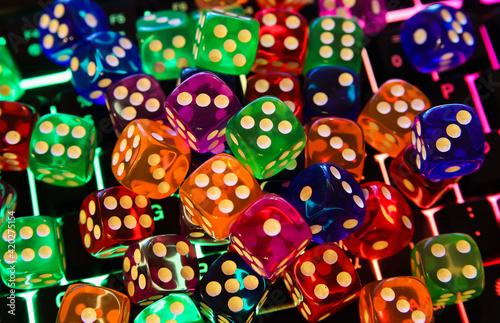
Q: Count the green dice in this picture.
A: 9